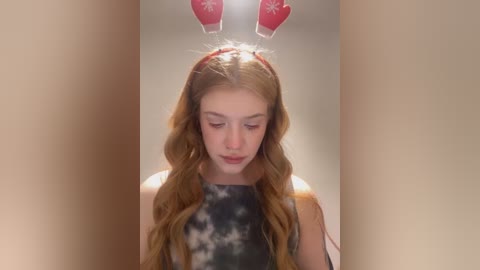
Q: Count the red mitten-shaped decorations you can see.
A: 2